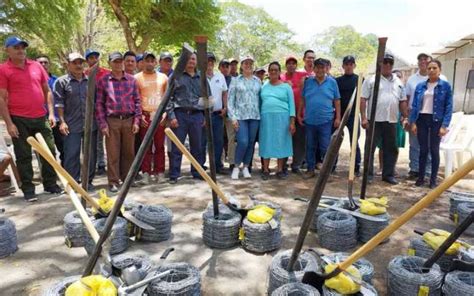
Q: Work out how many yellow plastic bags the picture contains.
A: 6